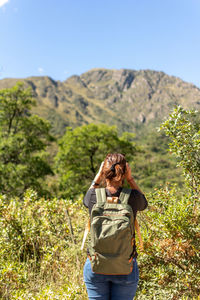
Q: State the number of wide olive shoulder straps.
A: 2